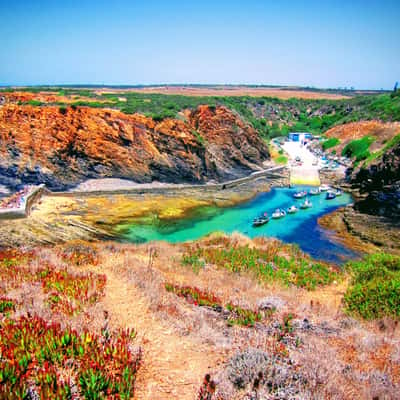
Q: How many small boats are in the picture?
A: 9